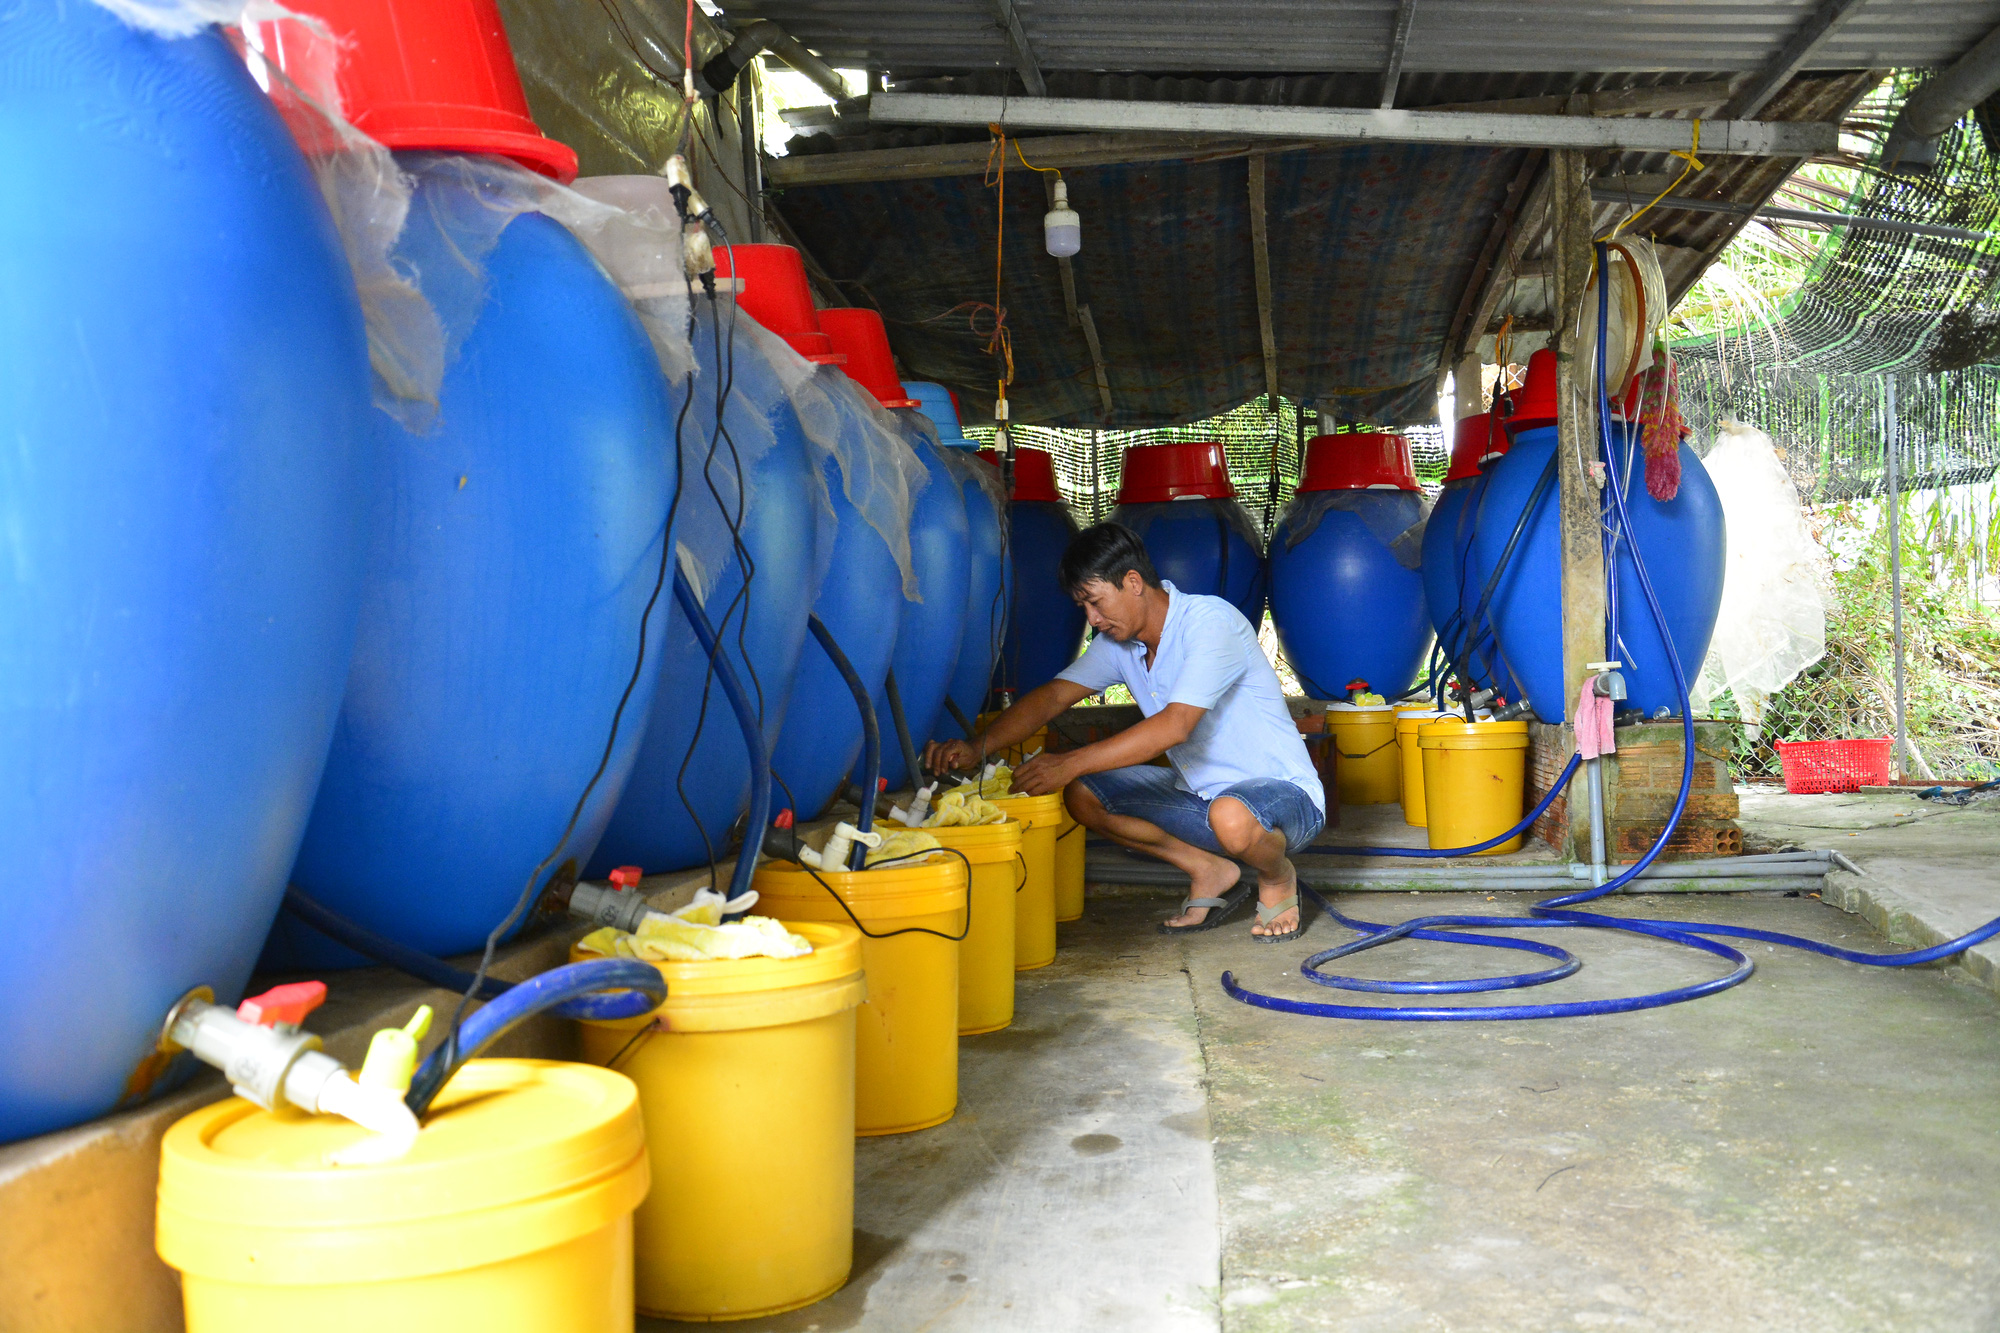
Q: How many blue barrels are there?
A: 12